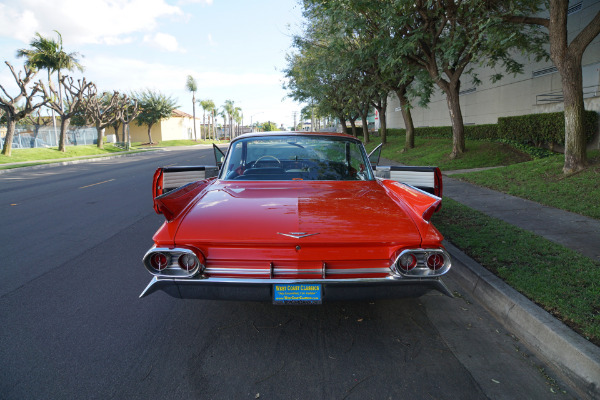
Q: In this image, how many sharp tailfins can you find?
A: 2